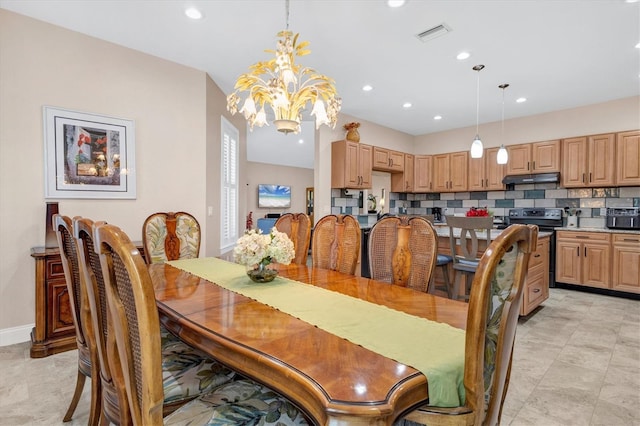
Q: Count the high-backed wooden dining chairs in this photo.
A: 8